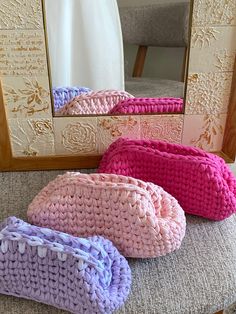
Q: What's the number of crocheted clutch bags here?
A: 3